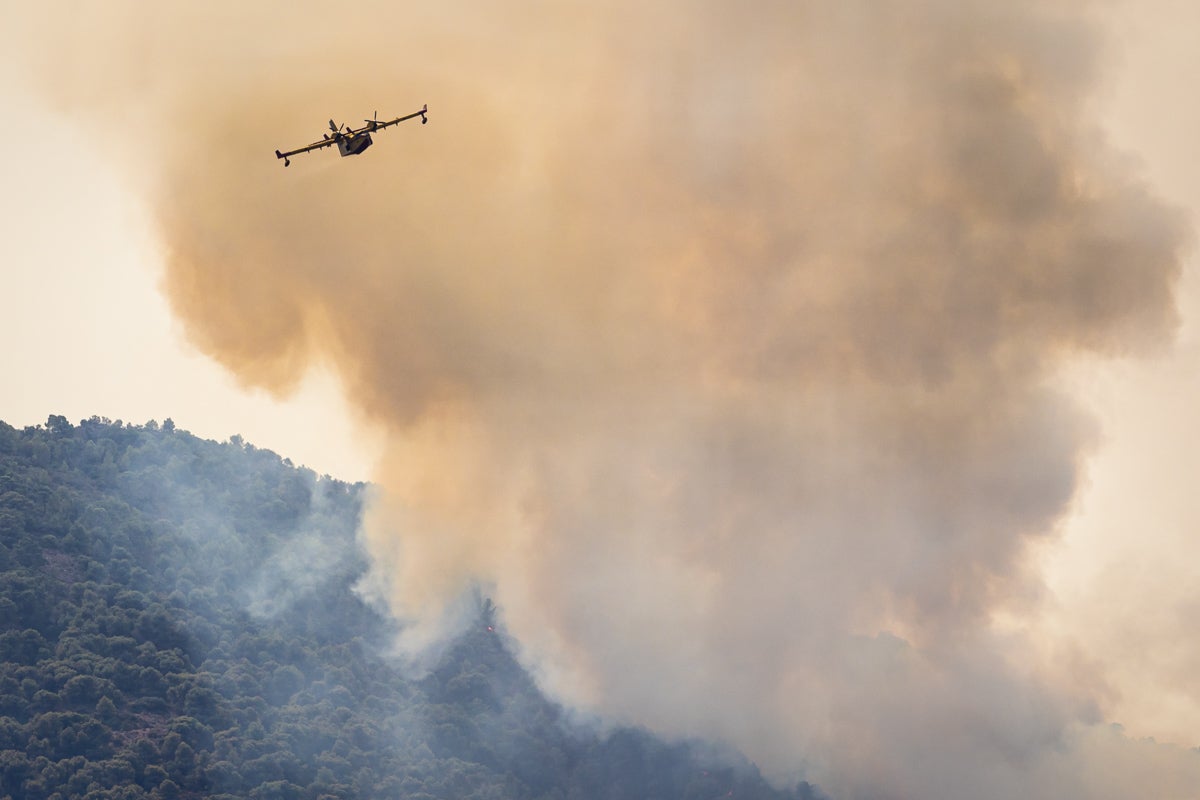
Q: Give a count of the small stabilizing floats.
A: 2